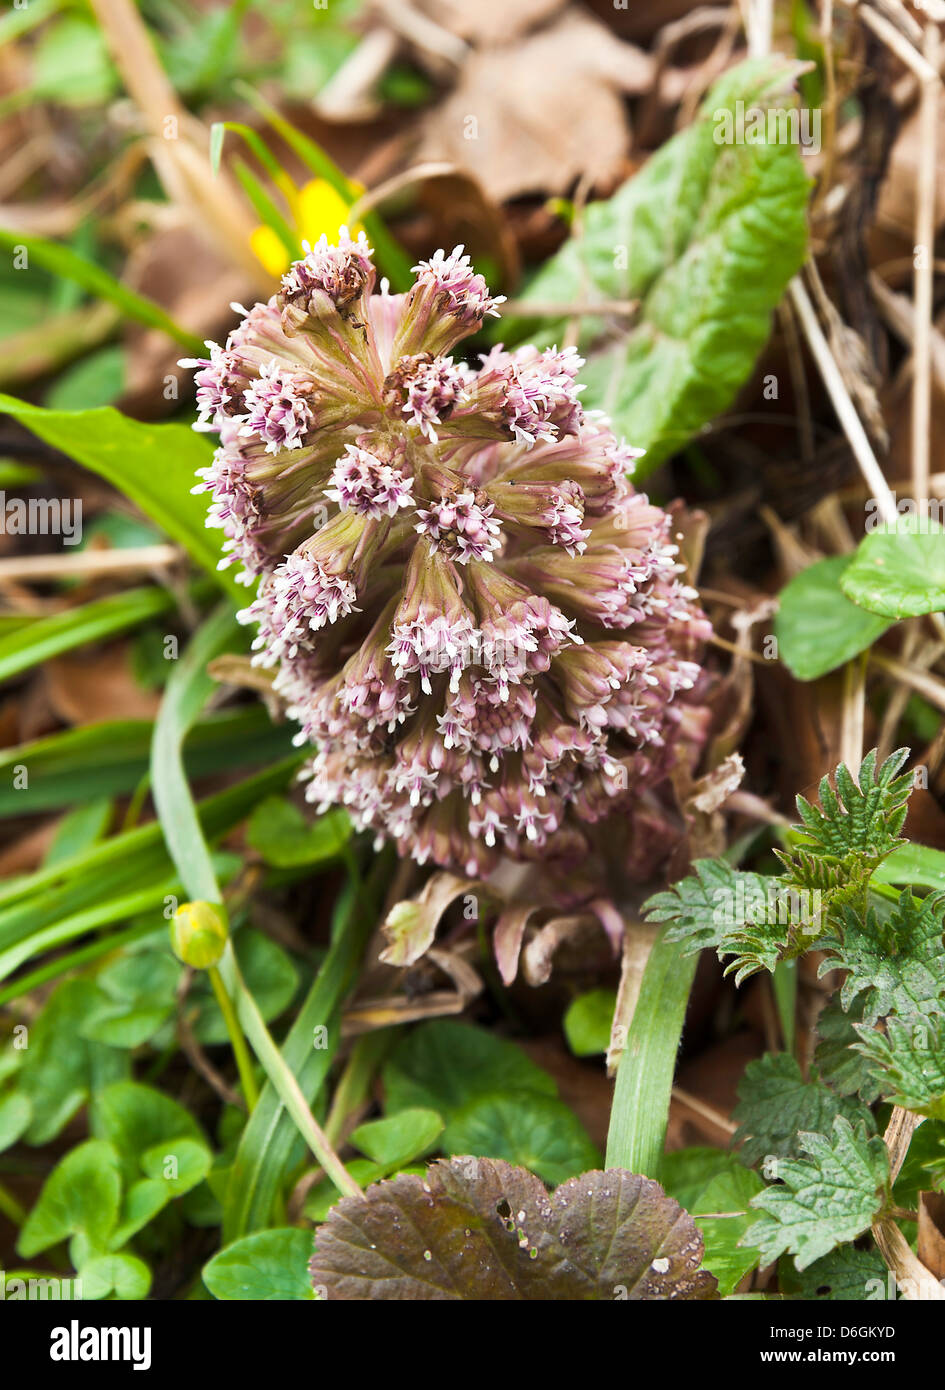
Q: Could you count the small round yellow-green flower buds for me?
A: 1